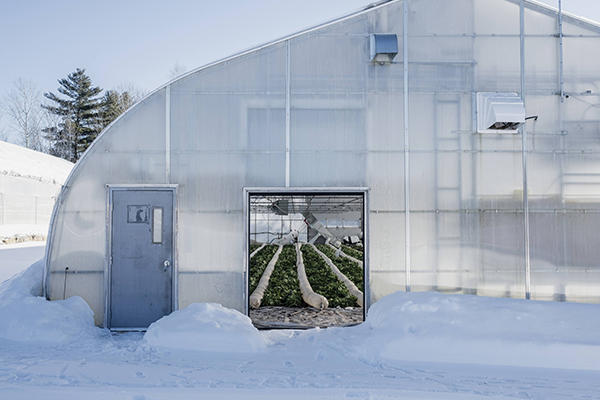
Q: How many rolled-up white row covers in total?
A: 5